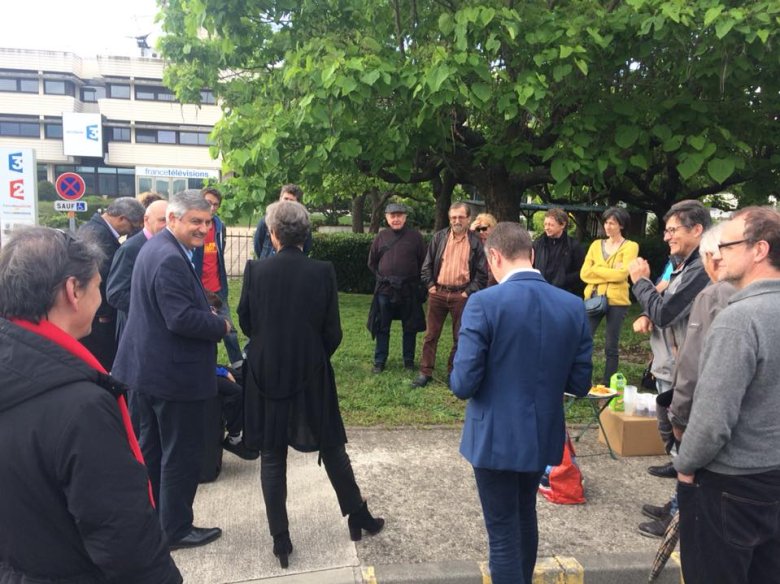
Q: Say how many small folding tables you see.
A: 1